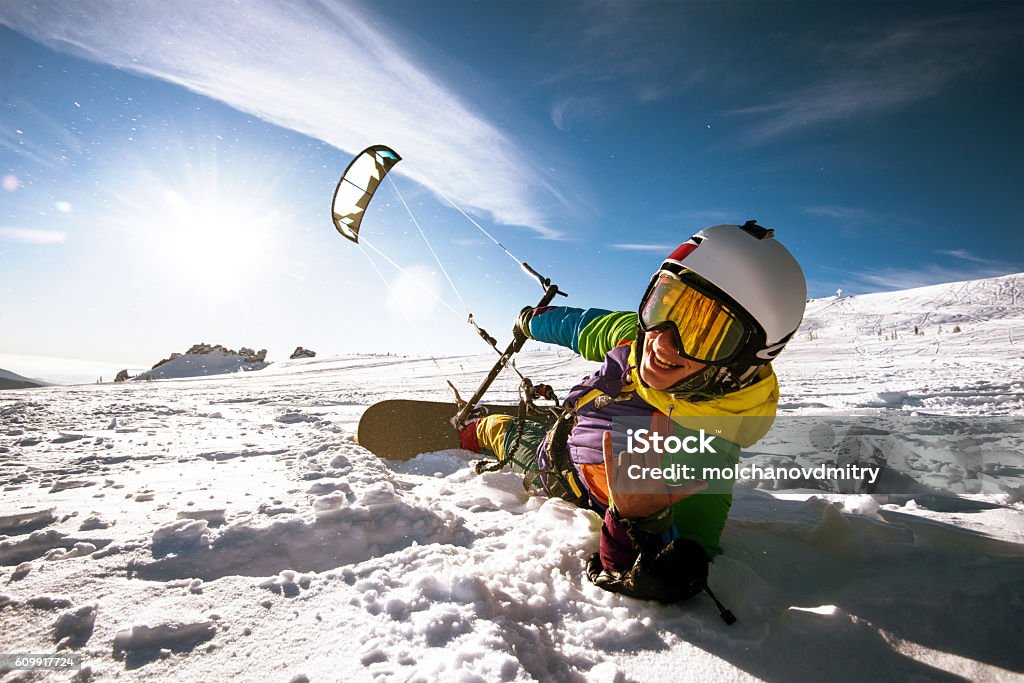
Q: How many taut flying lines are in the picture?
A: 4